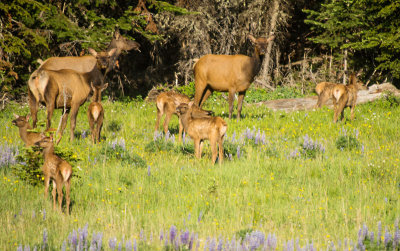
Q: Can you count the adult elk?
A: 3